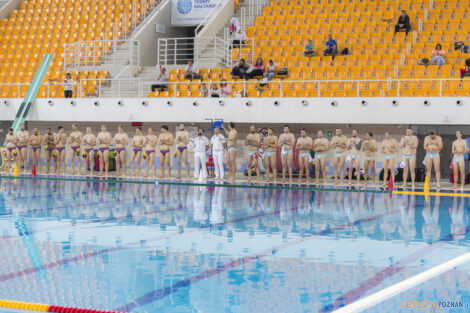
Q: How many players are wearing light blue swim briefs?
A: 13